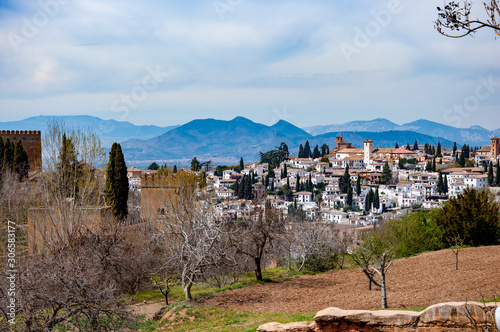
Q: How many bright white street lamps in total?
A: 0